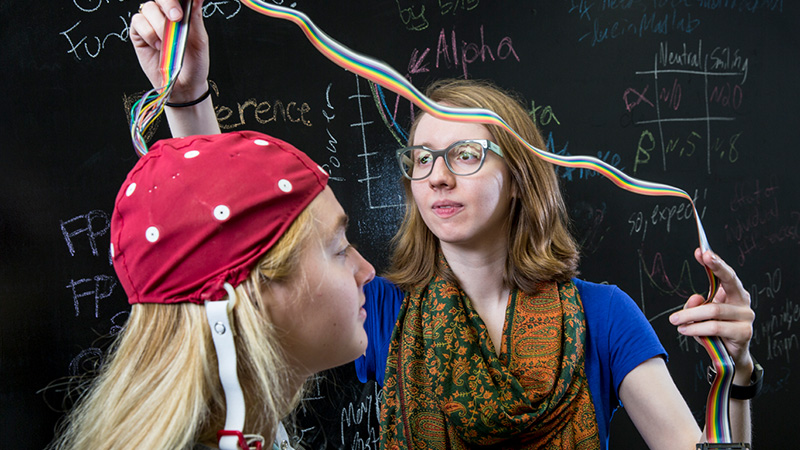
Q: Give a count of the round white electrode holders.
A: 8